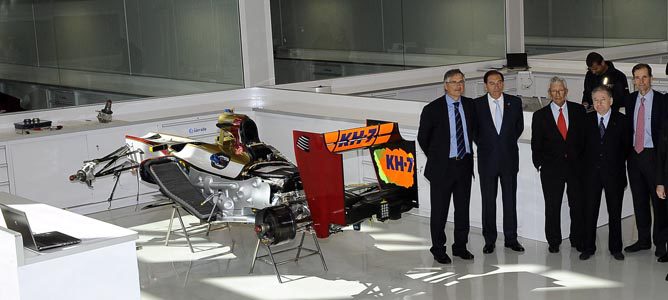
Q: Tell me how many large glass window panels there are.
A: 3